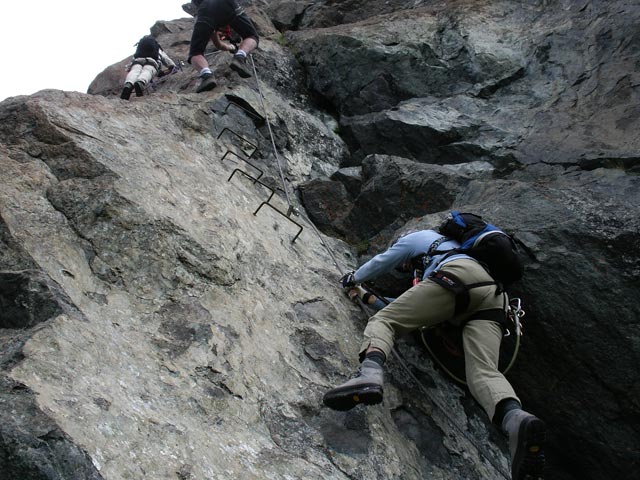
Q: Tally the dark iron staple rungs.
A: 5